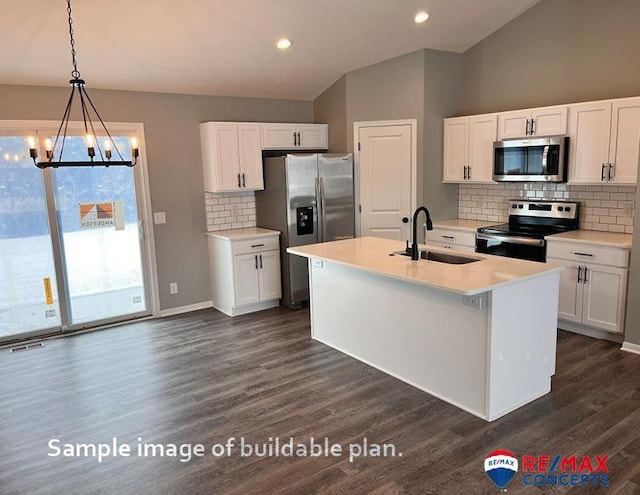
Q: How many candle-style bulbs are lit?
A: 5